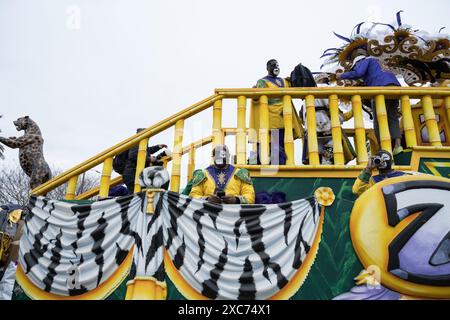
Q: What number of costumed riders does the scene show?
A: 3